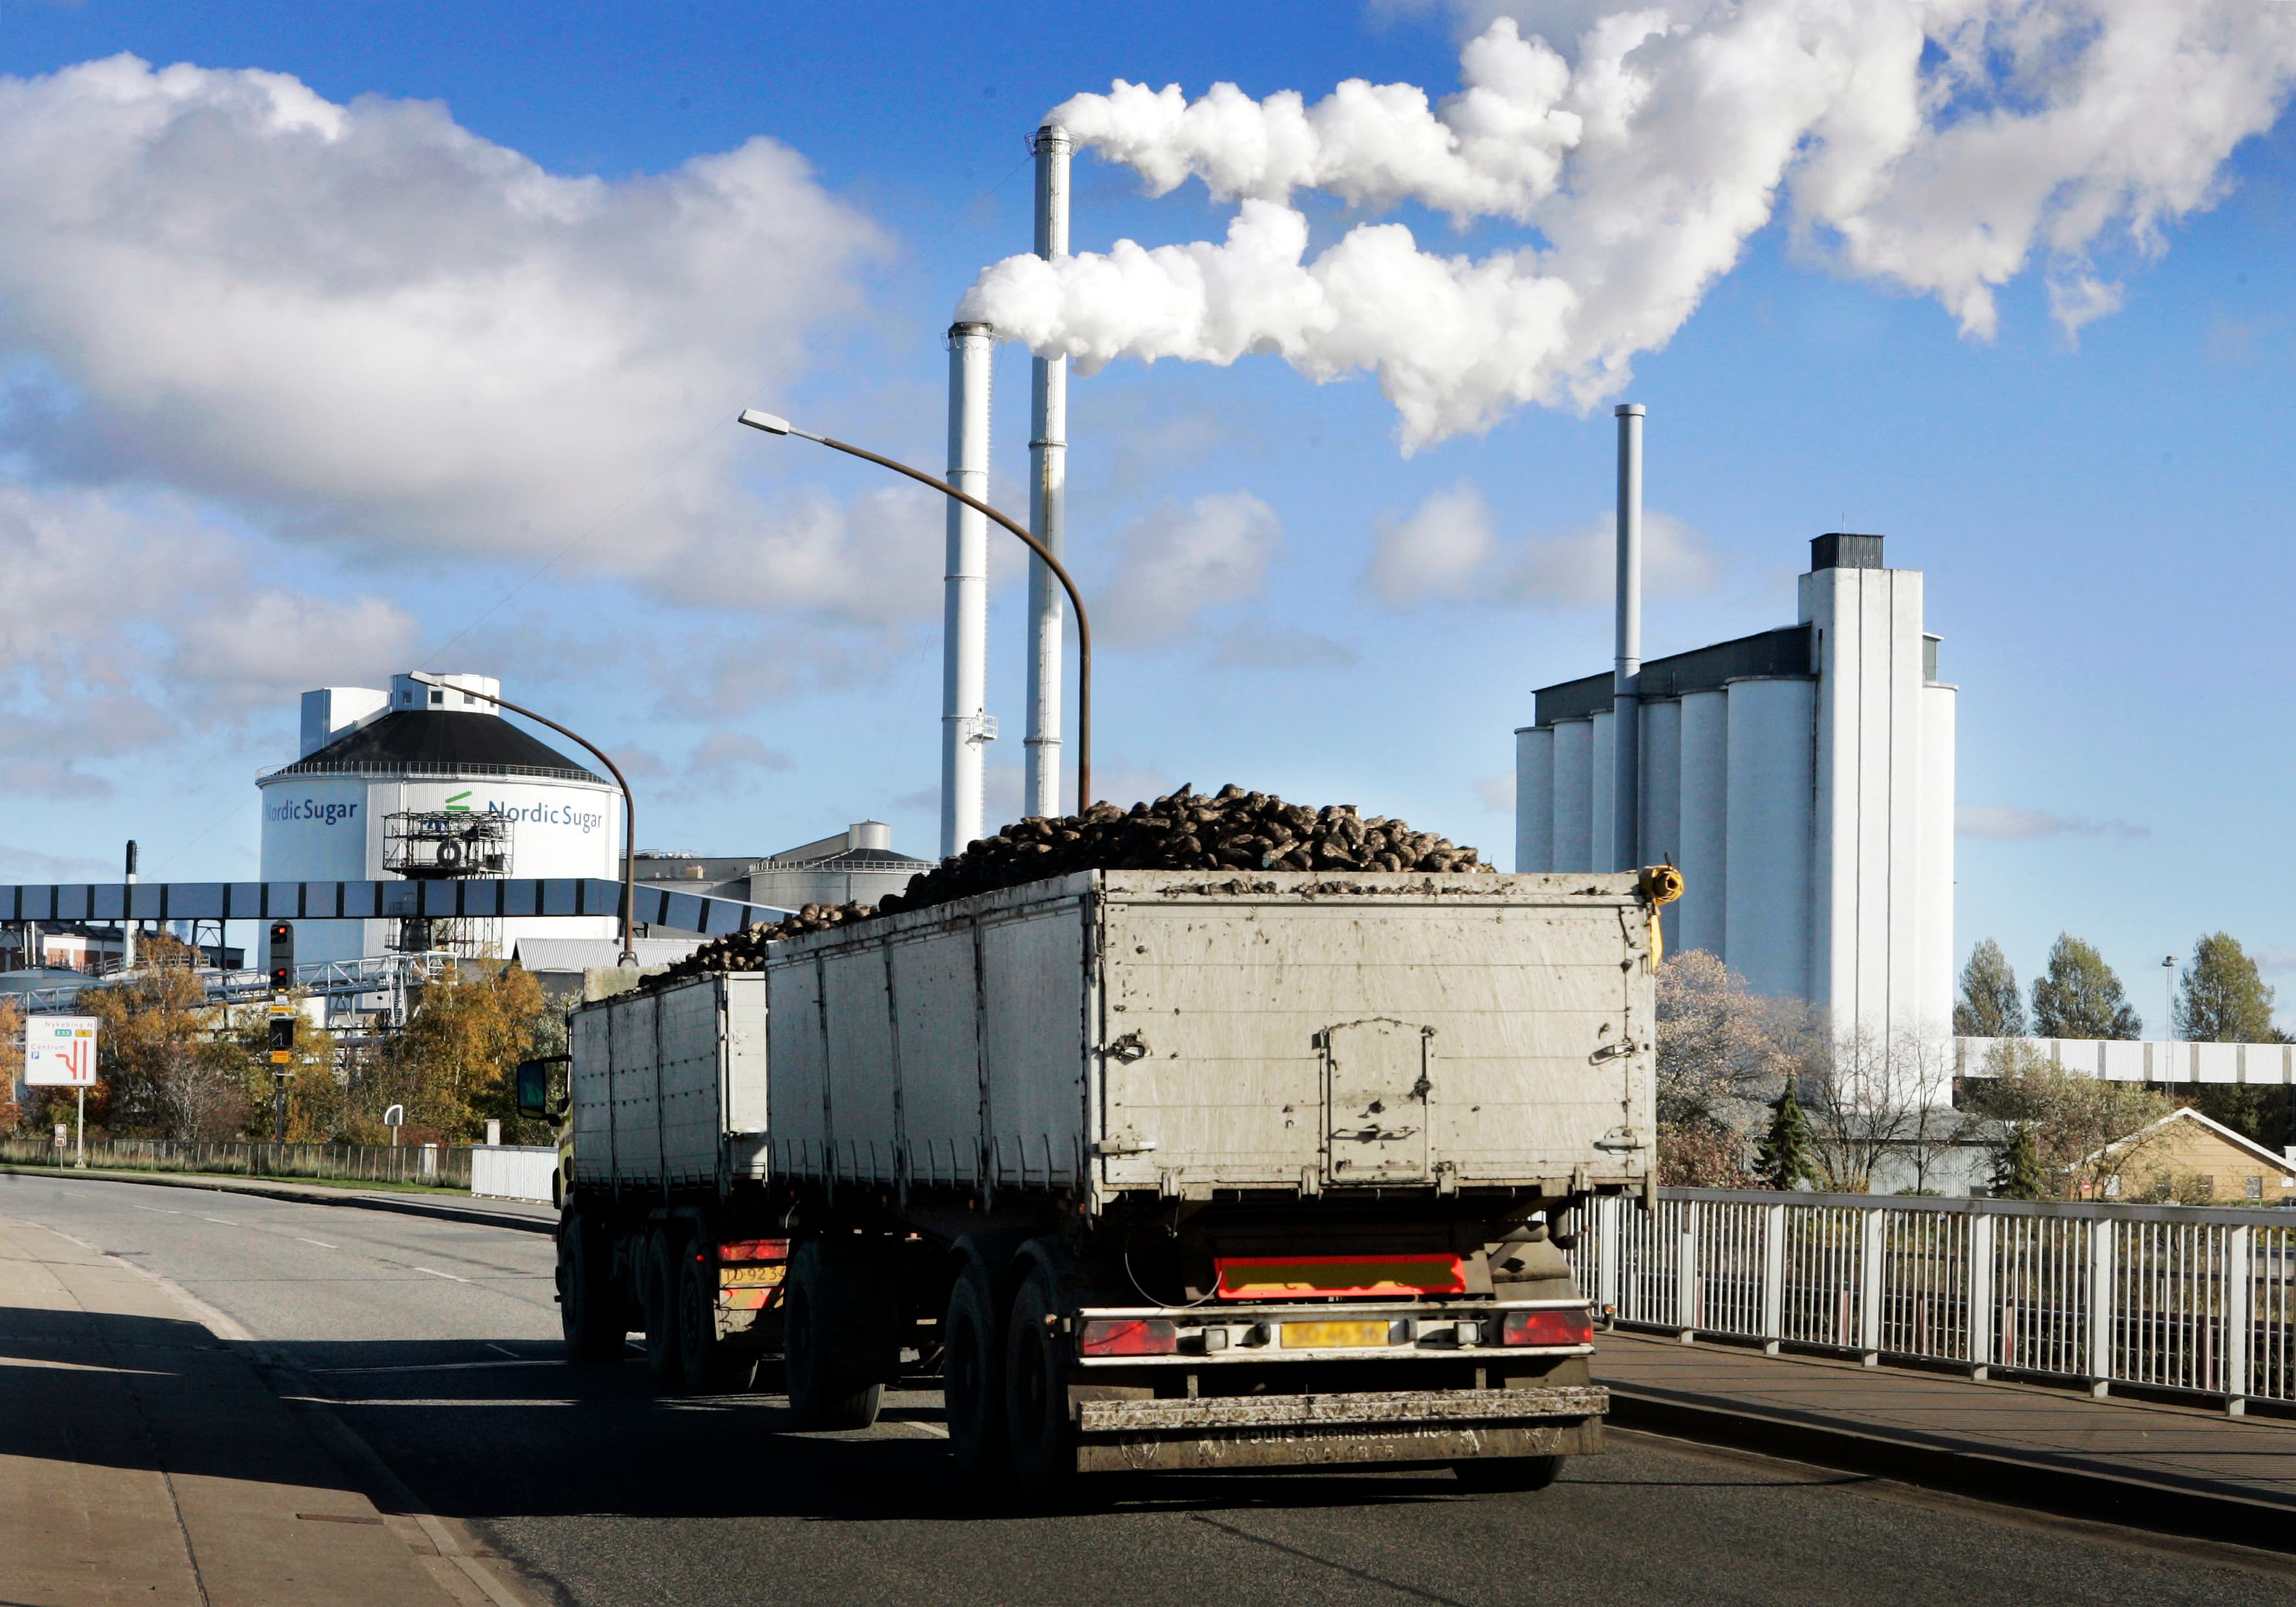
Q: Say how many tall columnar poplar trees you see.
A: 3